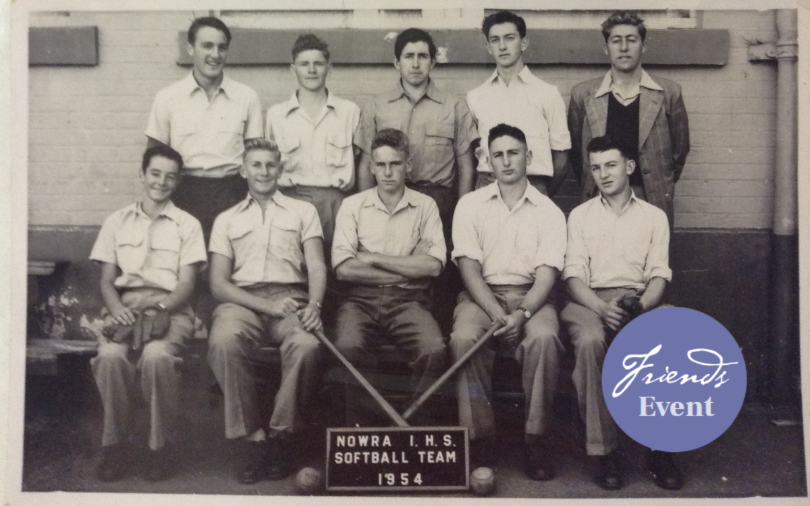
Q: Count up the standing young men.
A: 5